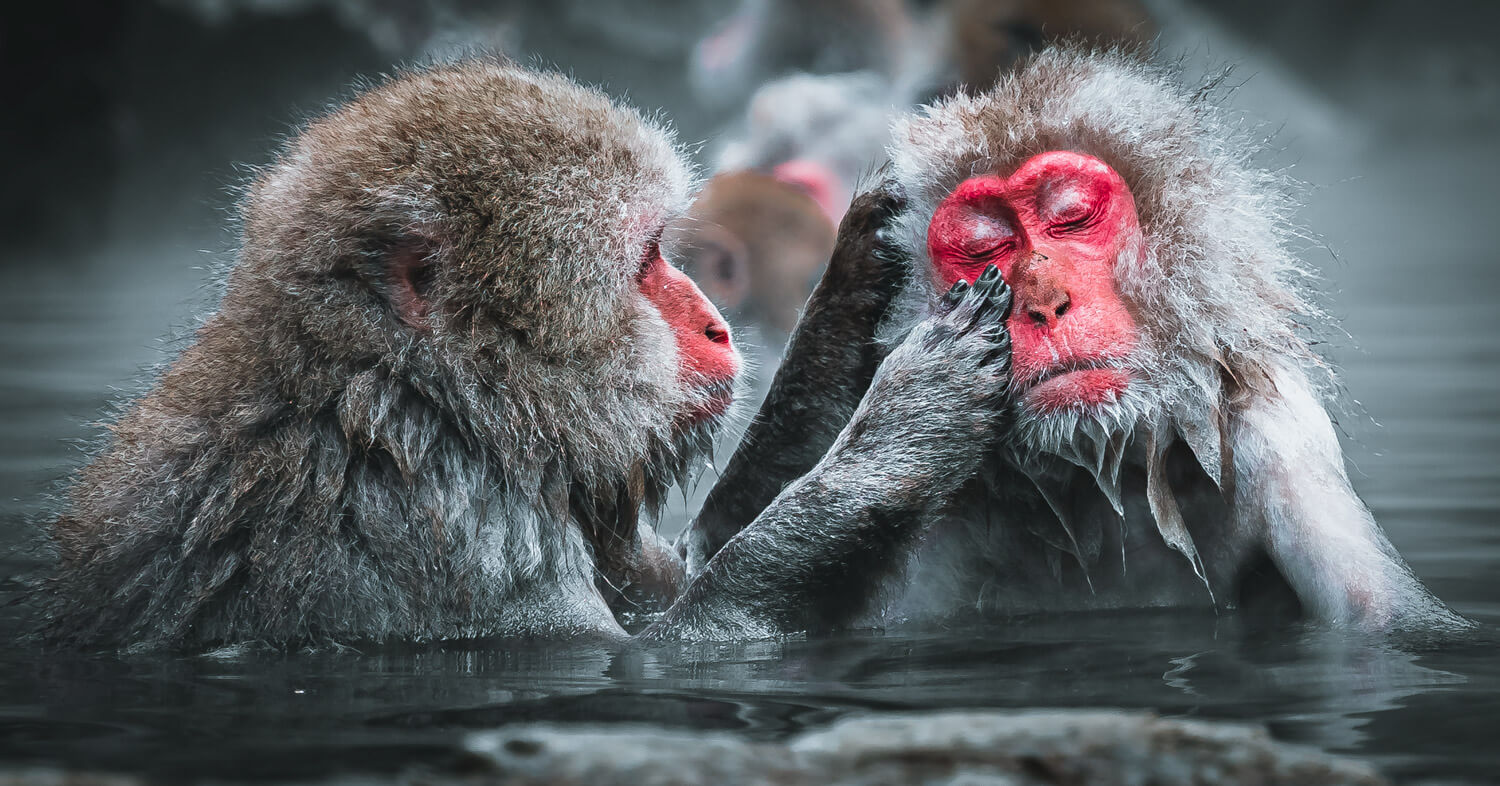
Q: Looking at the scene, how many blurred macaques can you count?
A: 4